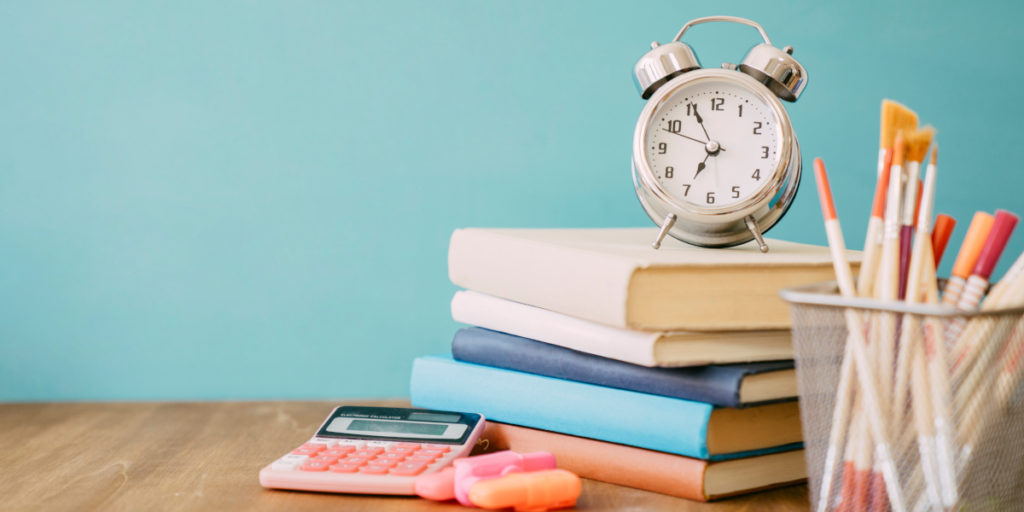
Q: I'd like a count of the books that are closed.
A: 5